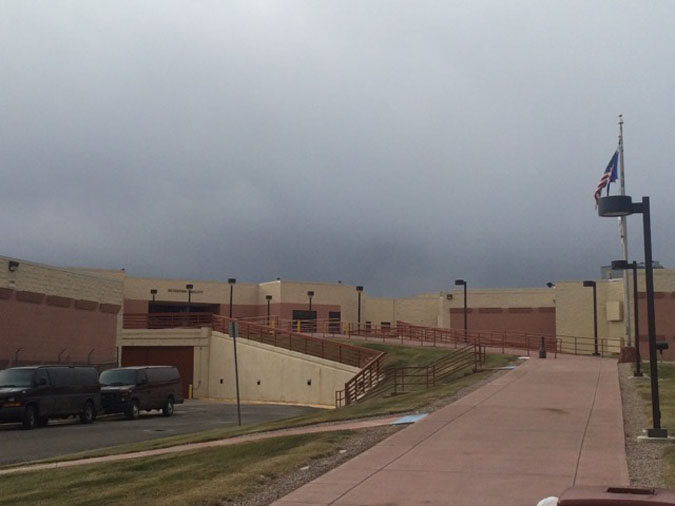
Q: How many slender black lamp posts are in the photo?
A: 10